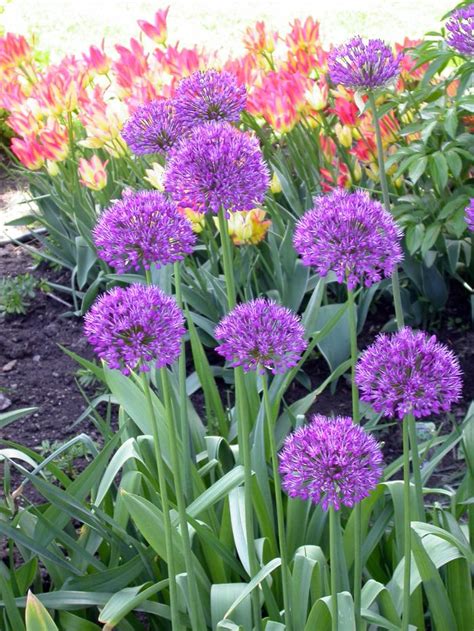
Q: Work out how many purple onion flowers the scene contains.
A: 12